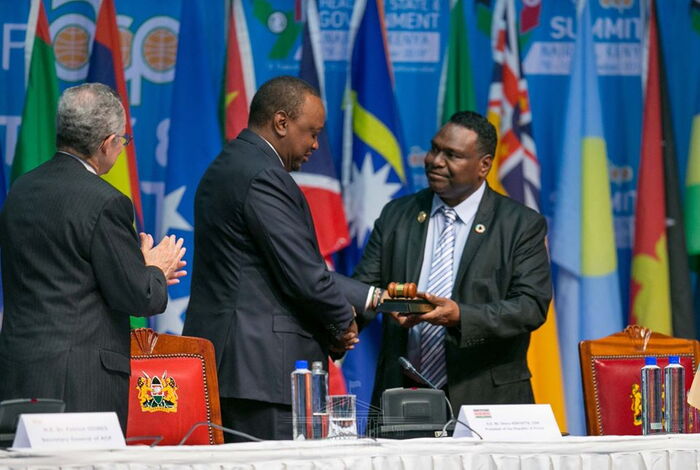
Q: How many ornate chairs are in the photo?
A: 2